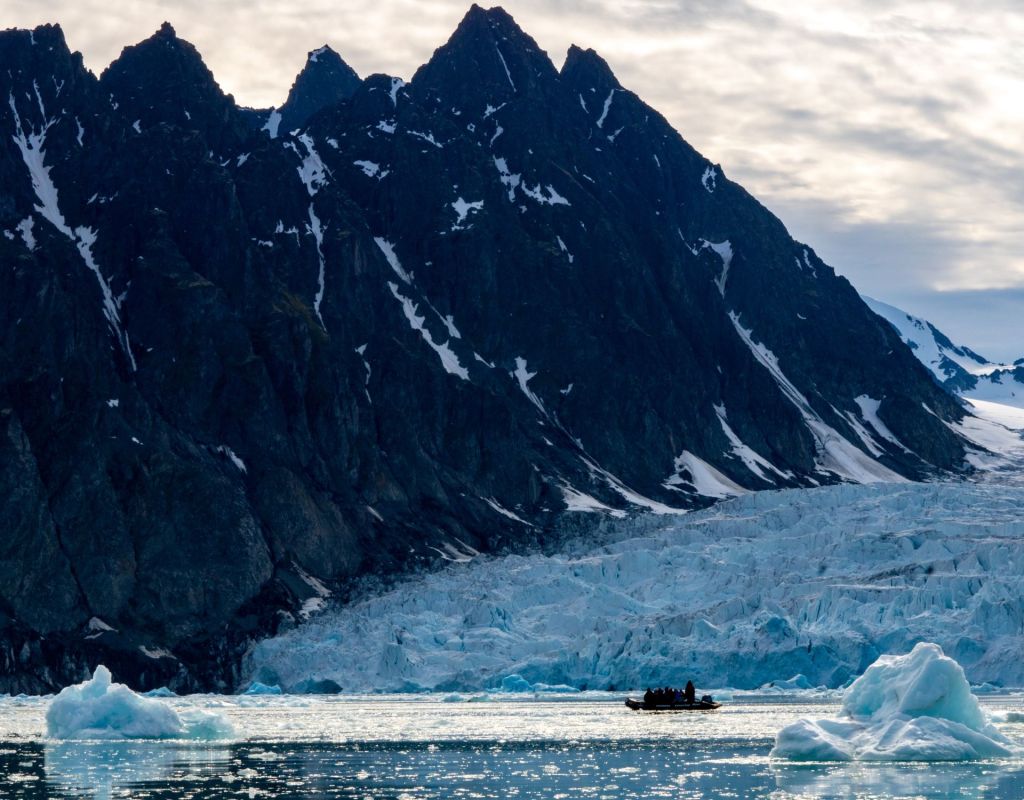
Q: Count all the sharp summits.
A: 5